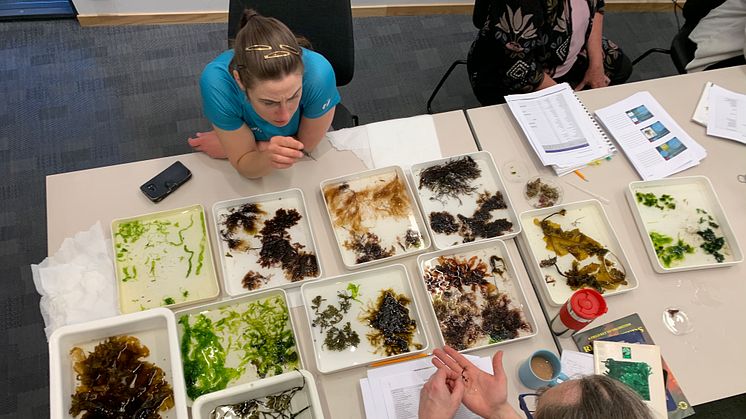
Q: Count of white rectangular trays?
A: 11